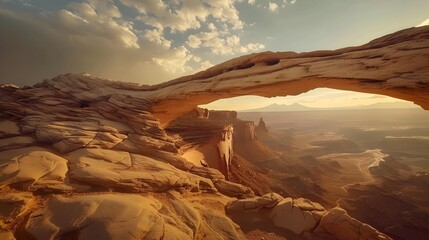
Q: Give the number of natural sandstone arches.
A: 1